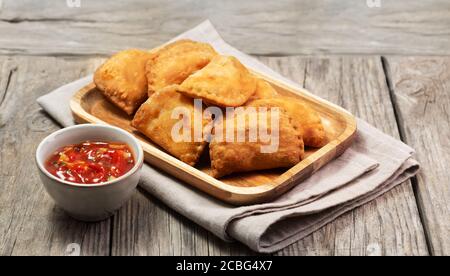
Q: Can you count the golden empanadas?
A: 7